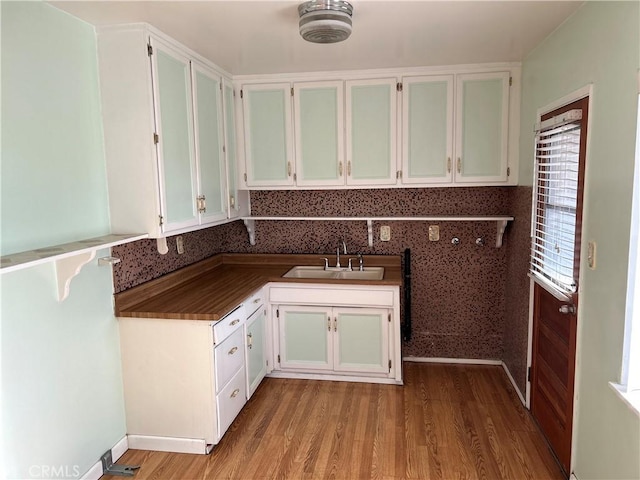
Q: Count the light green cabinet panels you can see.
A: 11